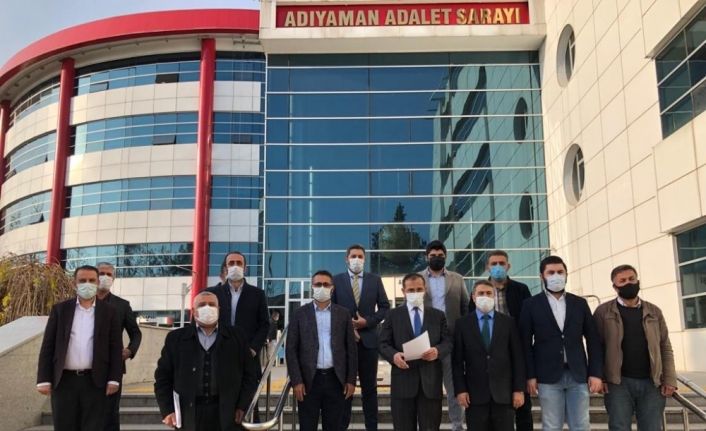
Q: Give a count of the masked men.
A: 12